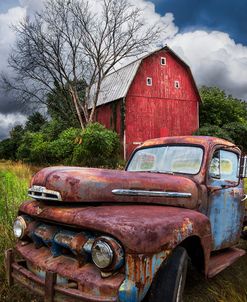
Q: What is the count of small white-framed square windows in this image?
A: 3